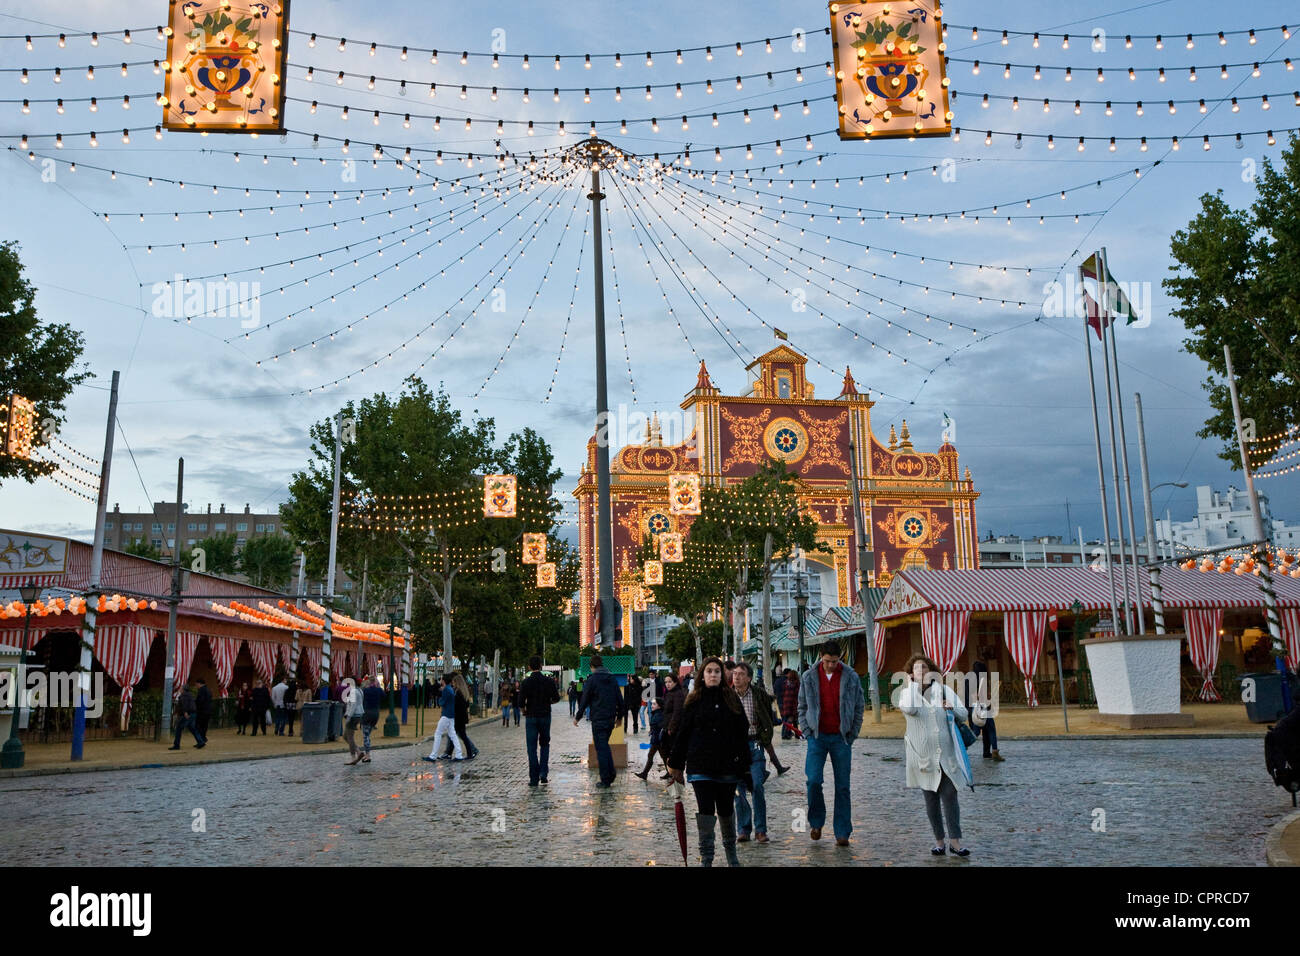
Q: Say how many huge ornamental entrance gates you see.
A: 1